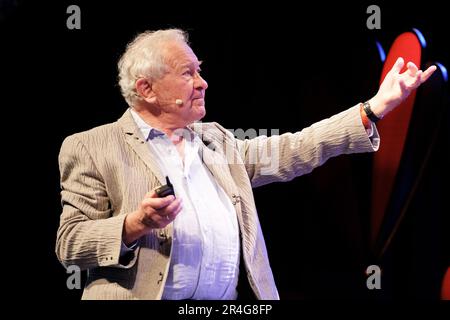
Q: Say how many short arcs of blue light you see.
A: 3